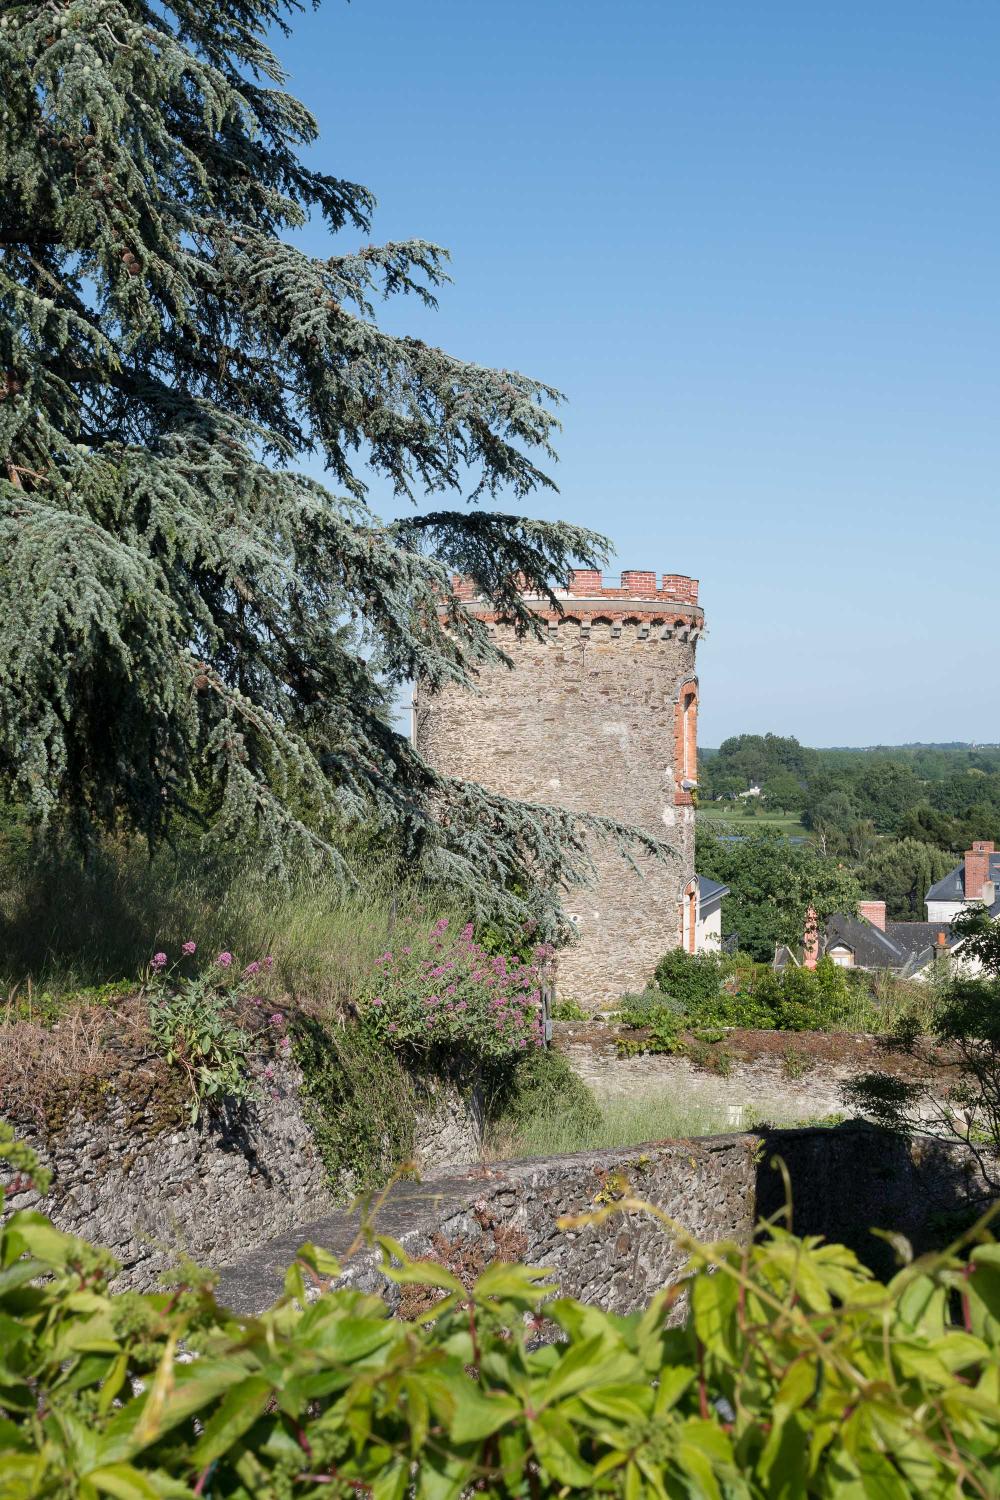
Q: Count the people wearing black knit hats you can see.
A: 0